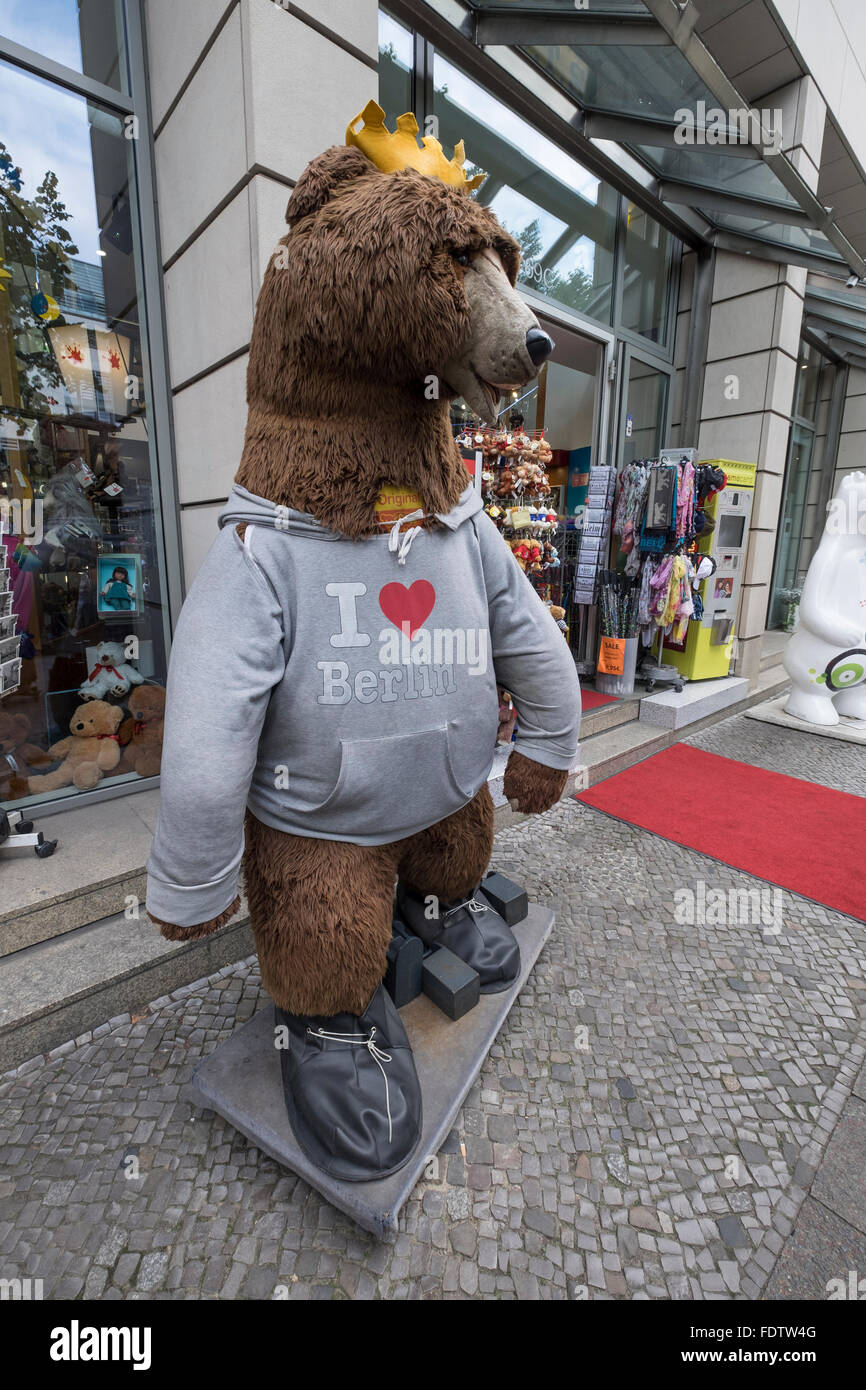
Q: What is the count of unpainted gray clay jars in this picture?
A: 0